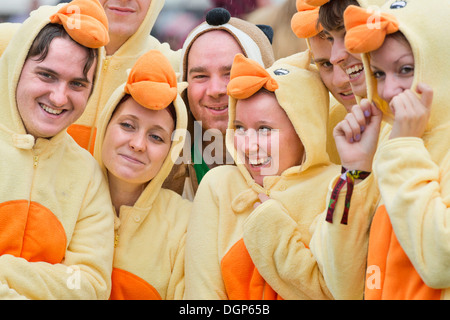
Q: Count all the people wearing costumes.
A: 8